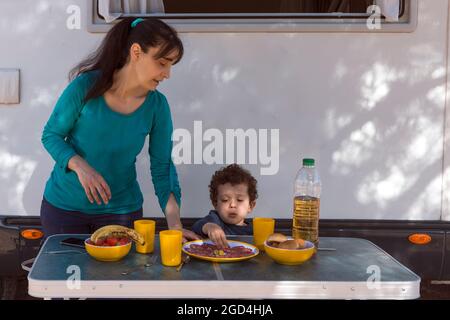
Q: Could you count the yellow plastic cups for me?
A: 3